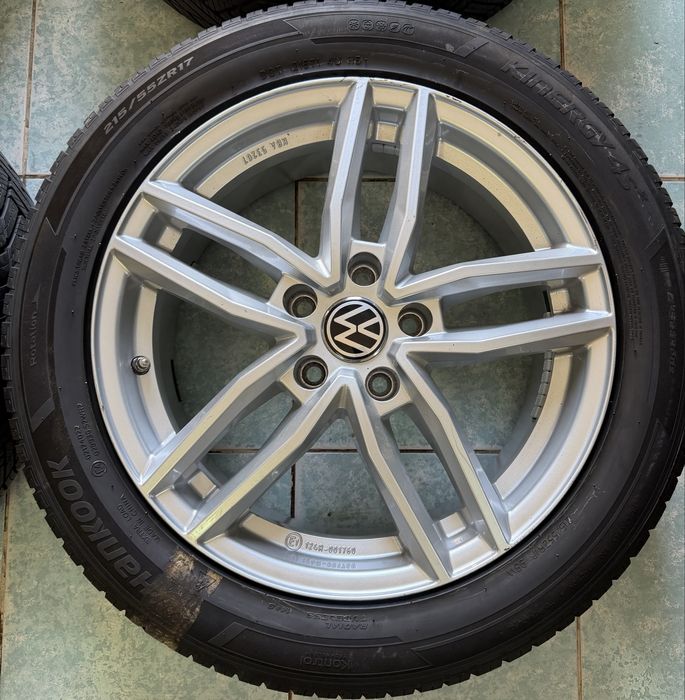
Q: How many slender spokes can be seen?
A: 10